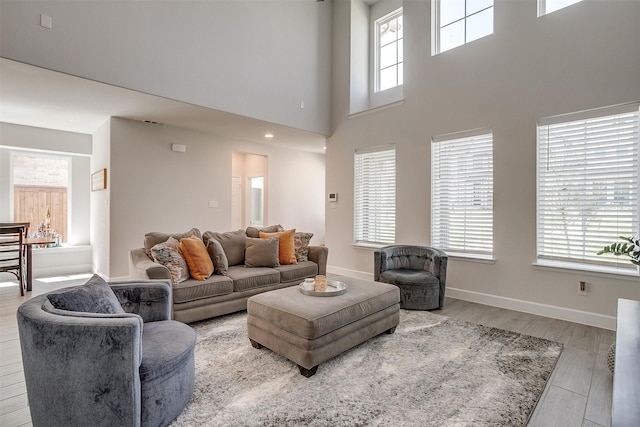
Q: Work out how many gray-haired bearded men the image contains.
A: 0